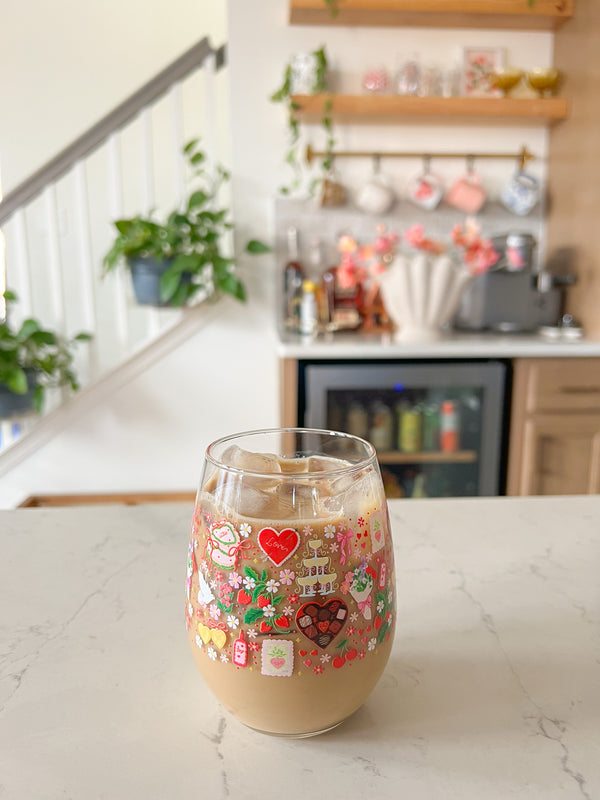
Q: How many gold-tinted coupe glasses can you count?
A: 2